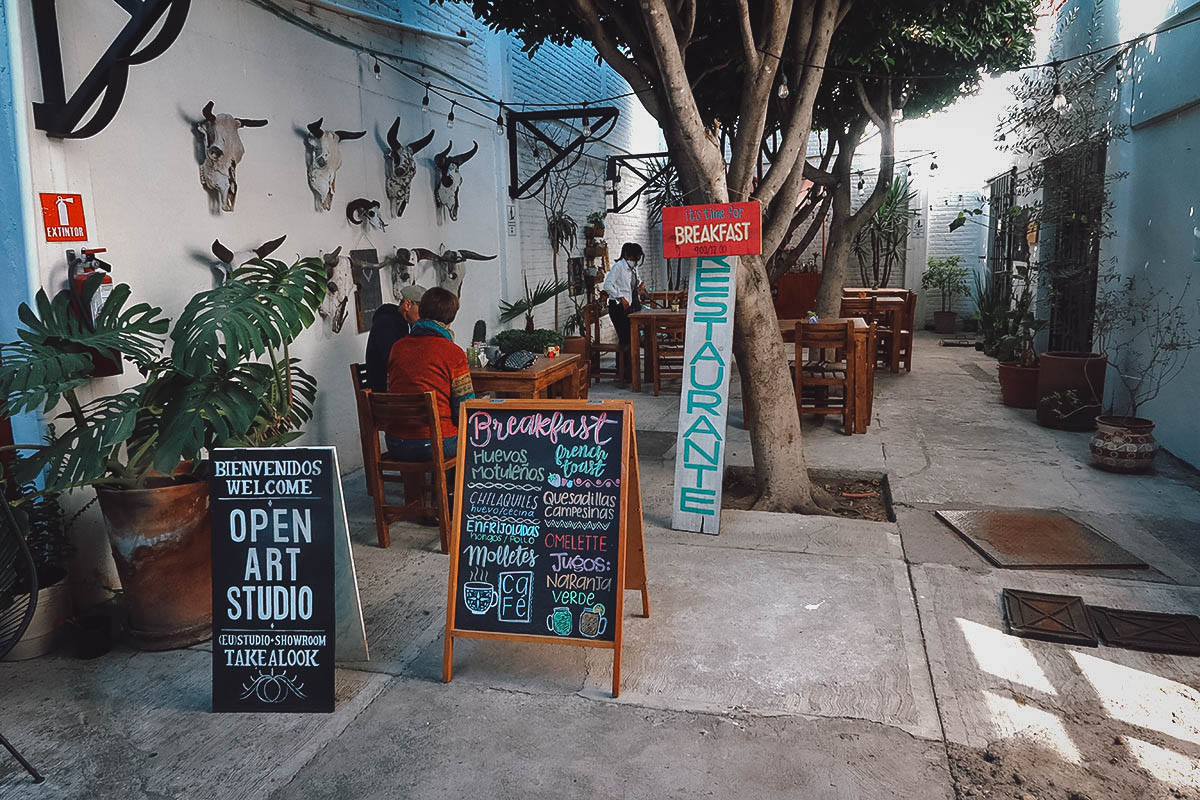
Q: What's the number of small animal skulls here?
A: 1